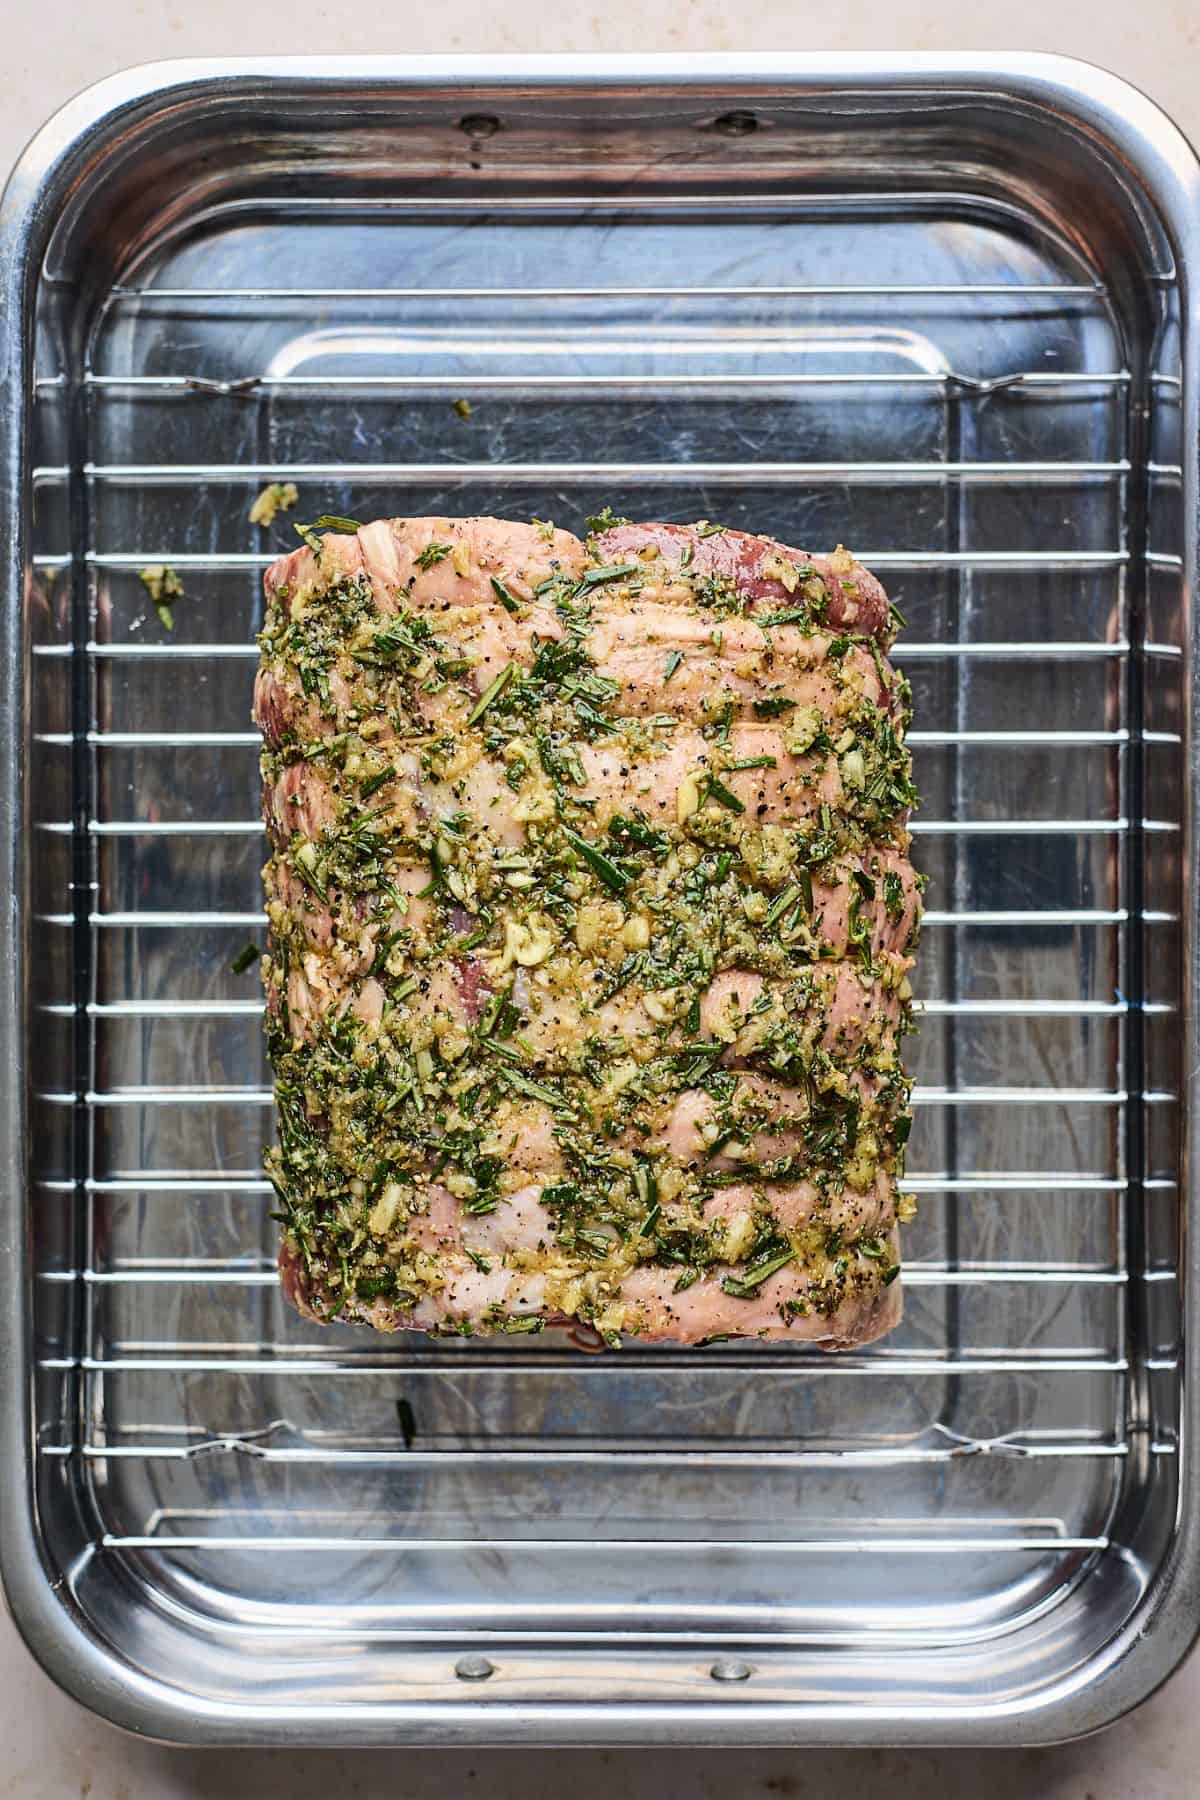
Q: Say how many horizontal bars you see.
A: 15